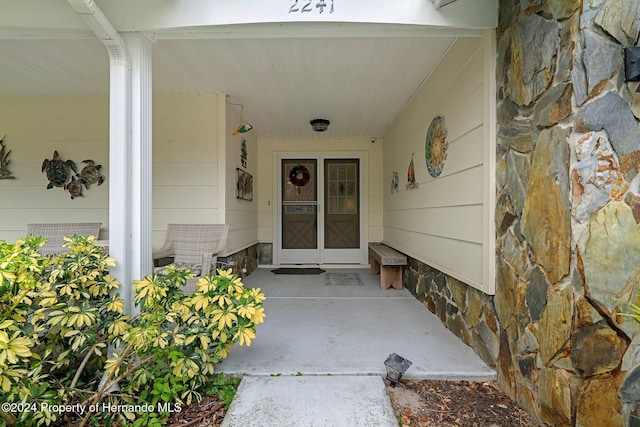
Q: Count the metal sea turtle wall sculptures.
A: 3